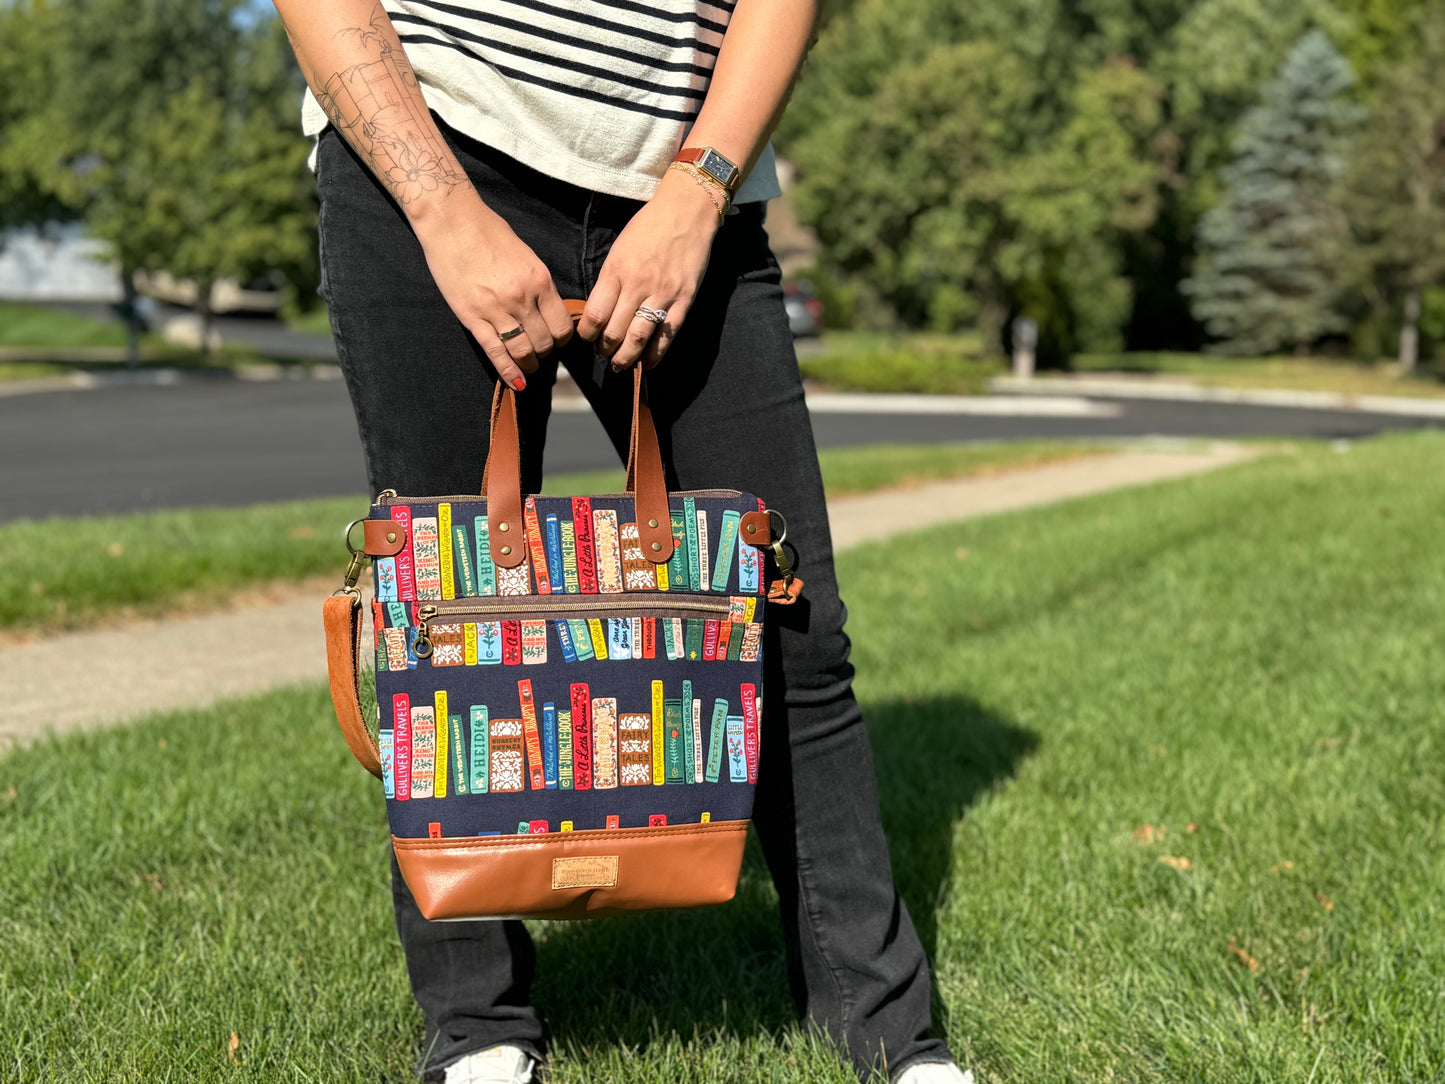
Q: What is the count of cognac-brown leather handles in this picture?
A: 2